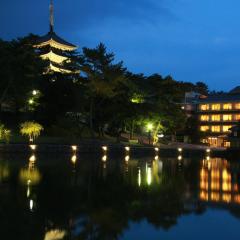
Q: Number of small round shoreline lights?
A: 7